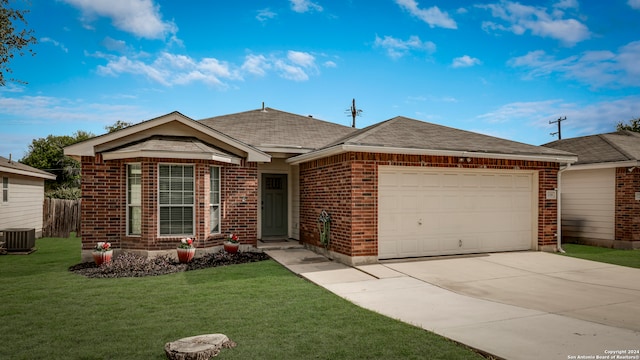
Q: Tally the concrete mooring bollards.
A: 0